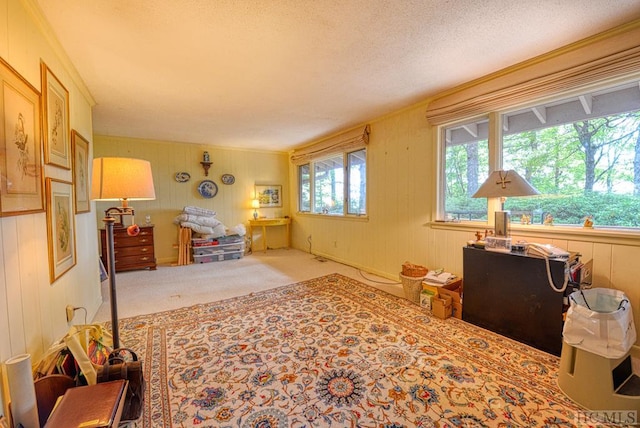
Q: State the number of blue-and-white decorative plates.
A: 3